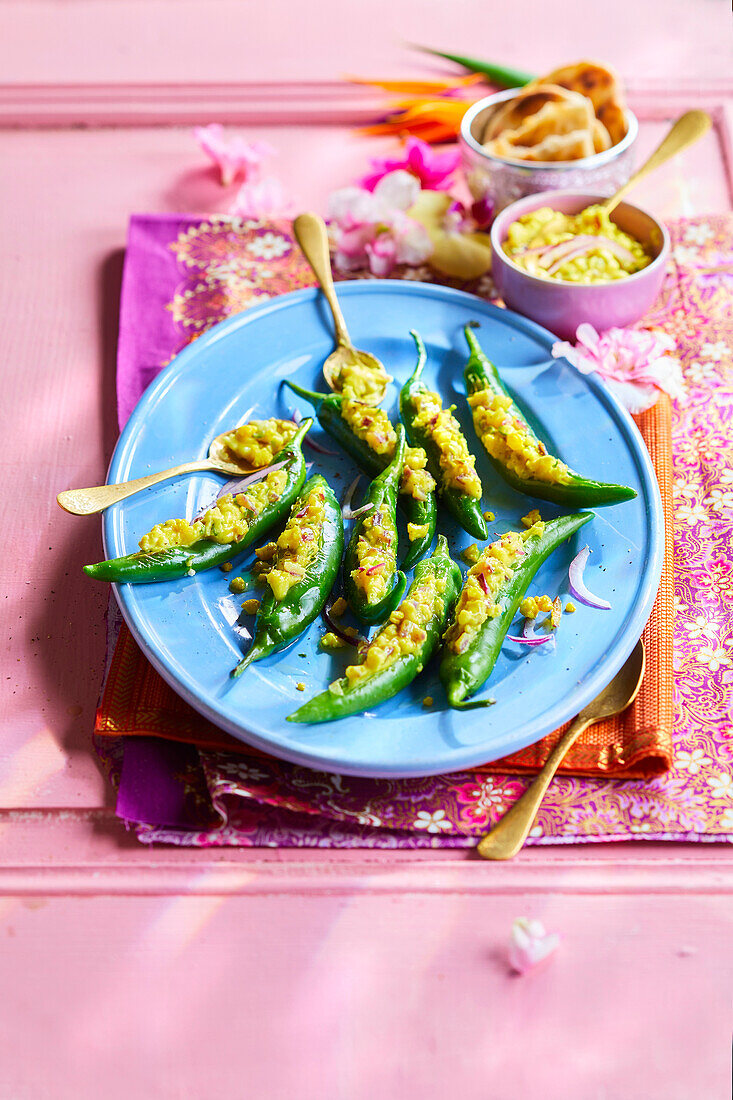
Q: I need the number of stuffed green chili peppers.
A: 8